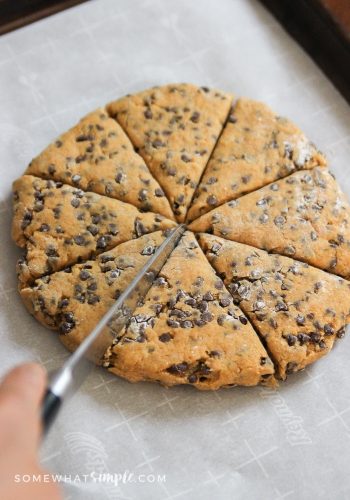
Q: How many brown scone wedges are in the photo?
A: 8